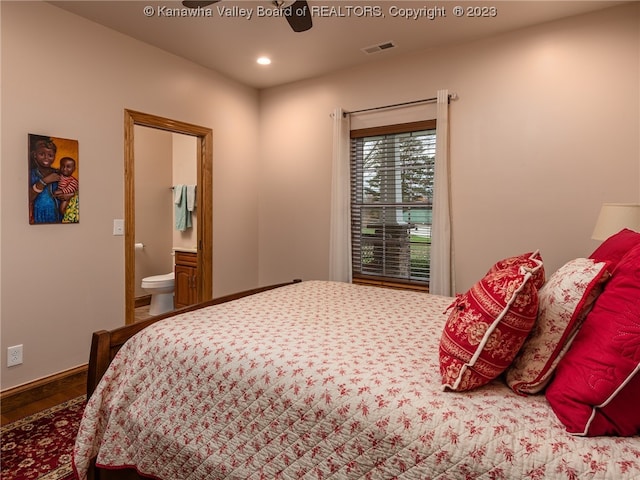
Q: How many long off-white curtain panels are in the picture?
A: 2